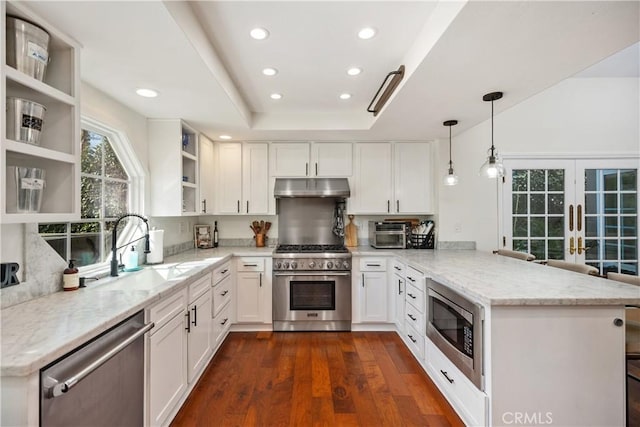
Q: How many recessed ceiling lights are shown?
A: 8